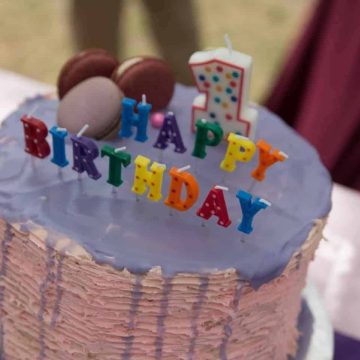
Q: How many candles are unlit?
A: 14